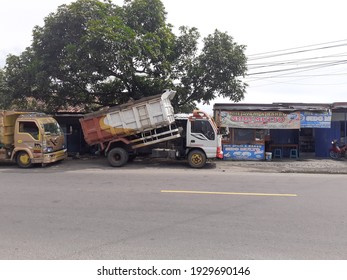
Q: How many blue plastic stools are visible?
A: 2